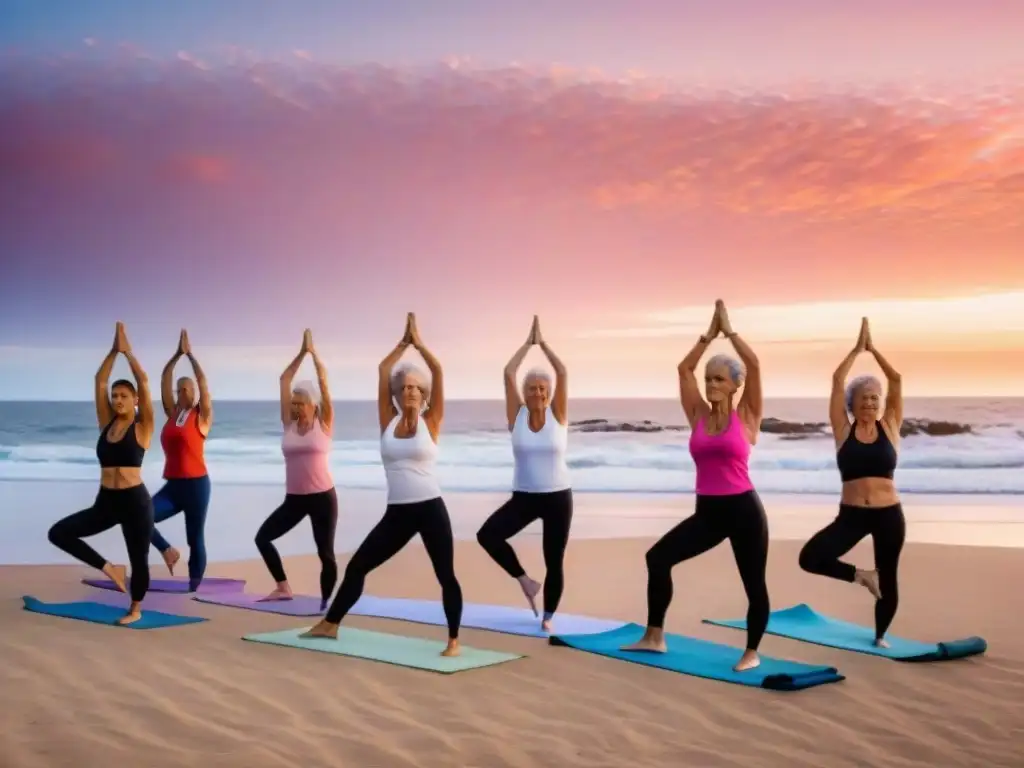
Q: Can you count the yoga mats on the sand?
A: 7